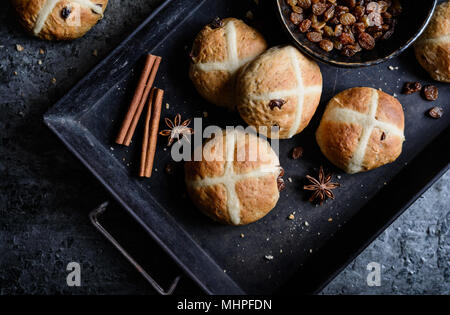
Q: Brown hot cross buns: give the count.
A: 6